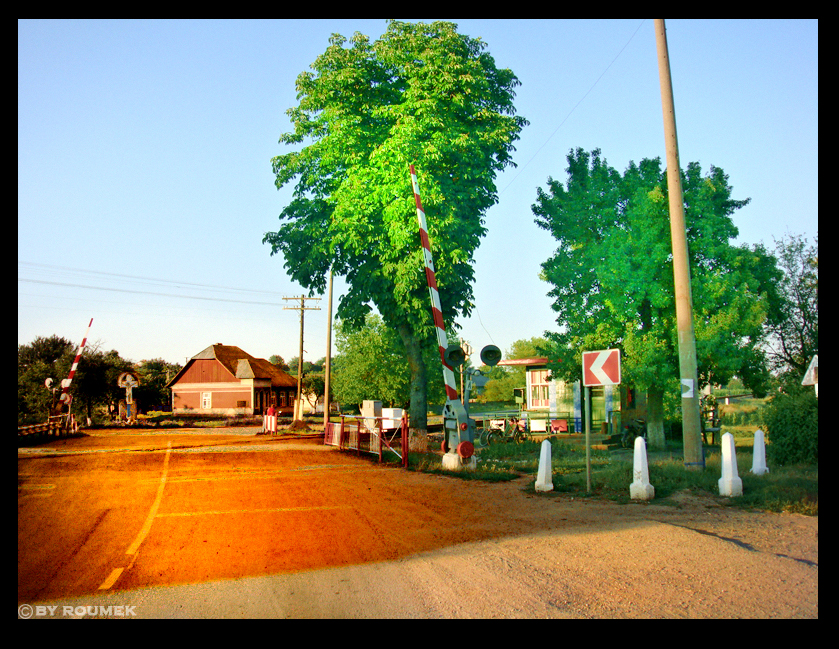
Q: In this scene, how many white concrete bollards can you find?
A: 4